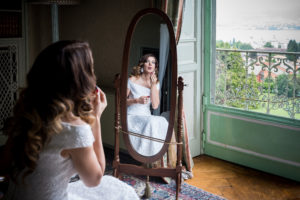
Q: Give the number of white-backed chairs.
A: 0